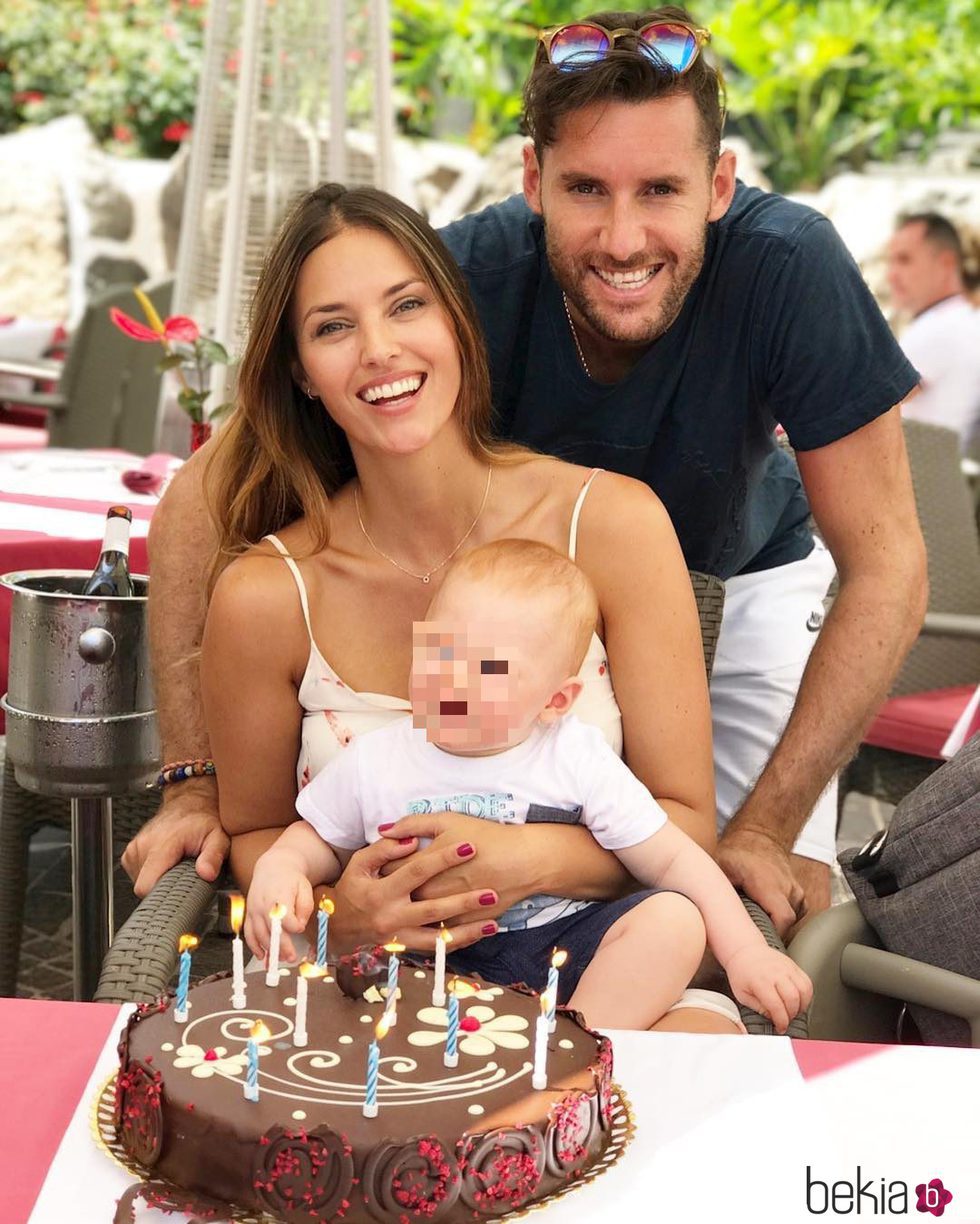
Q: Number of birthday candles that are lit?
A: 12